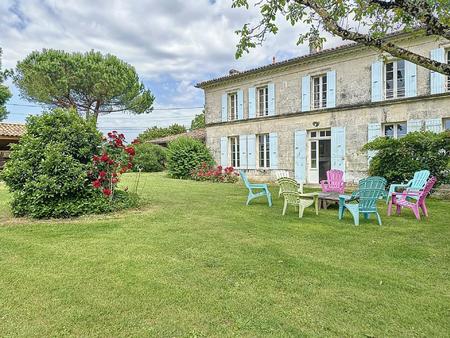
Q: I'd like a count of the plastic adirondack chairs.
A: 7